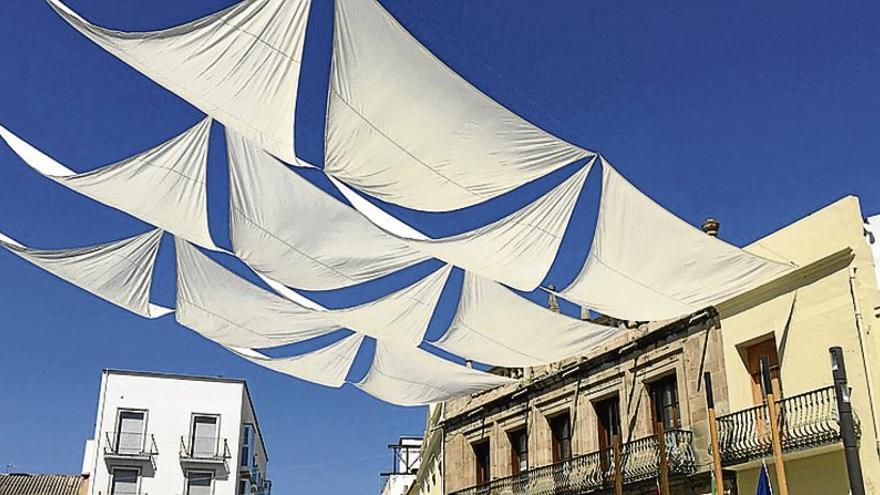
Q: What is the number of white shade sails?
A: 12